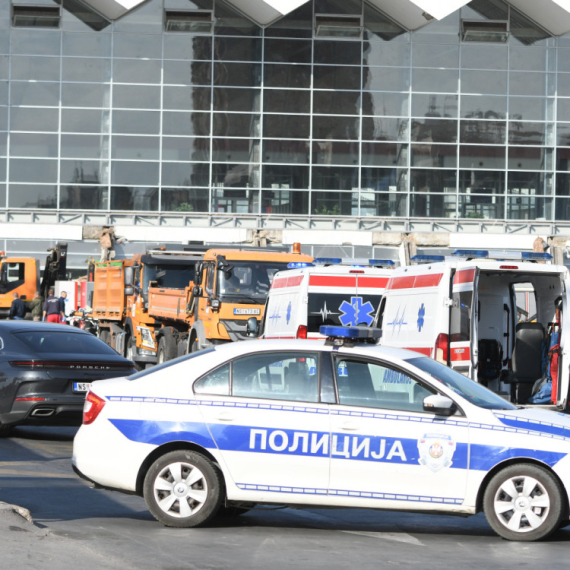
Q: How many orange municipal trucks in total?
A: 3